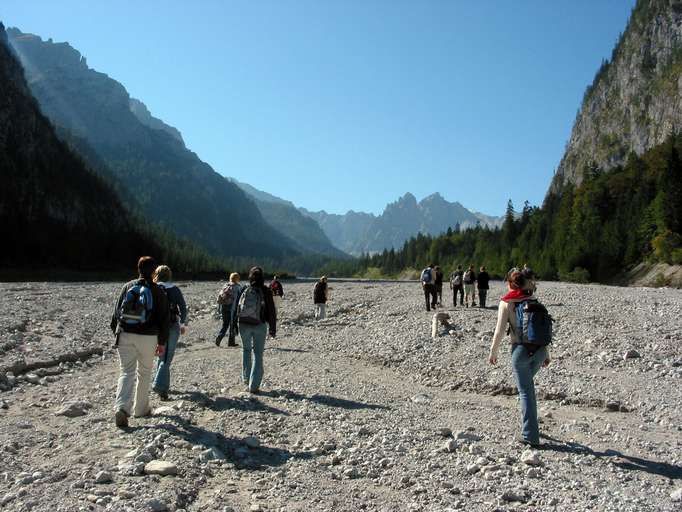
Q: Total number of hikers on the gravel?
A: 13